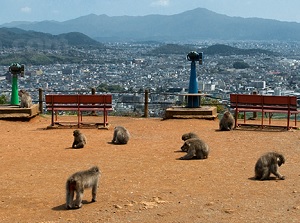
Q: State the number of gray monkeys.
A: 8